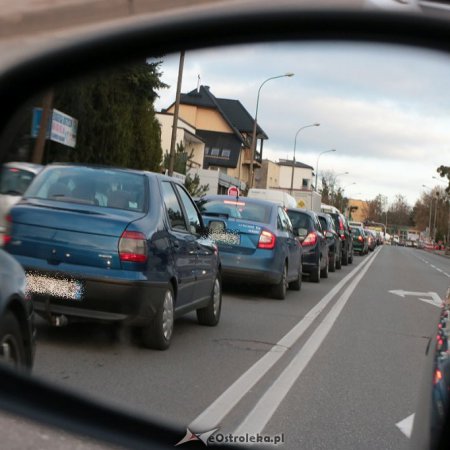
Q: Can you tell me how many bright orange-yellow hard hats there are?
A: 0